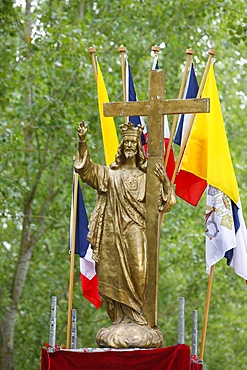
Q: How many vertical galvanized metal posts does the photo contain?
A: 4